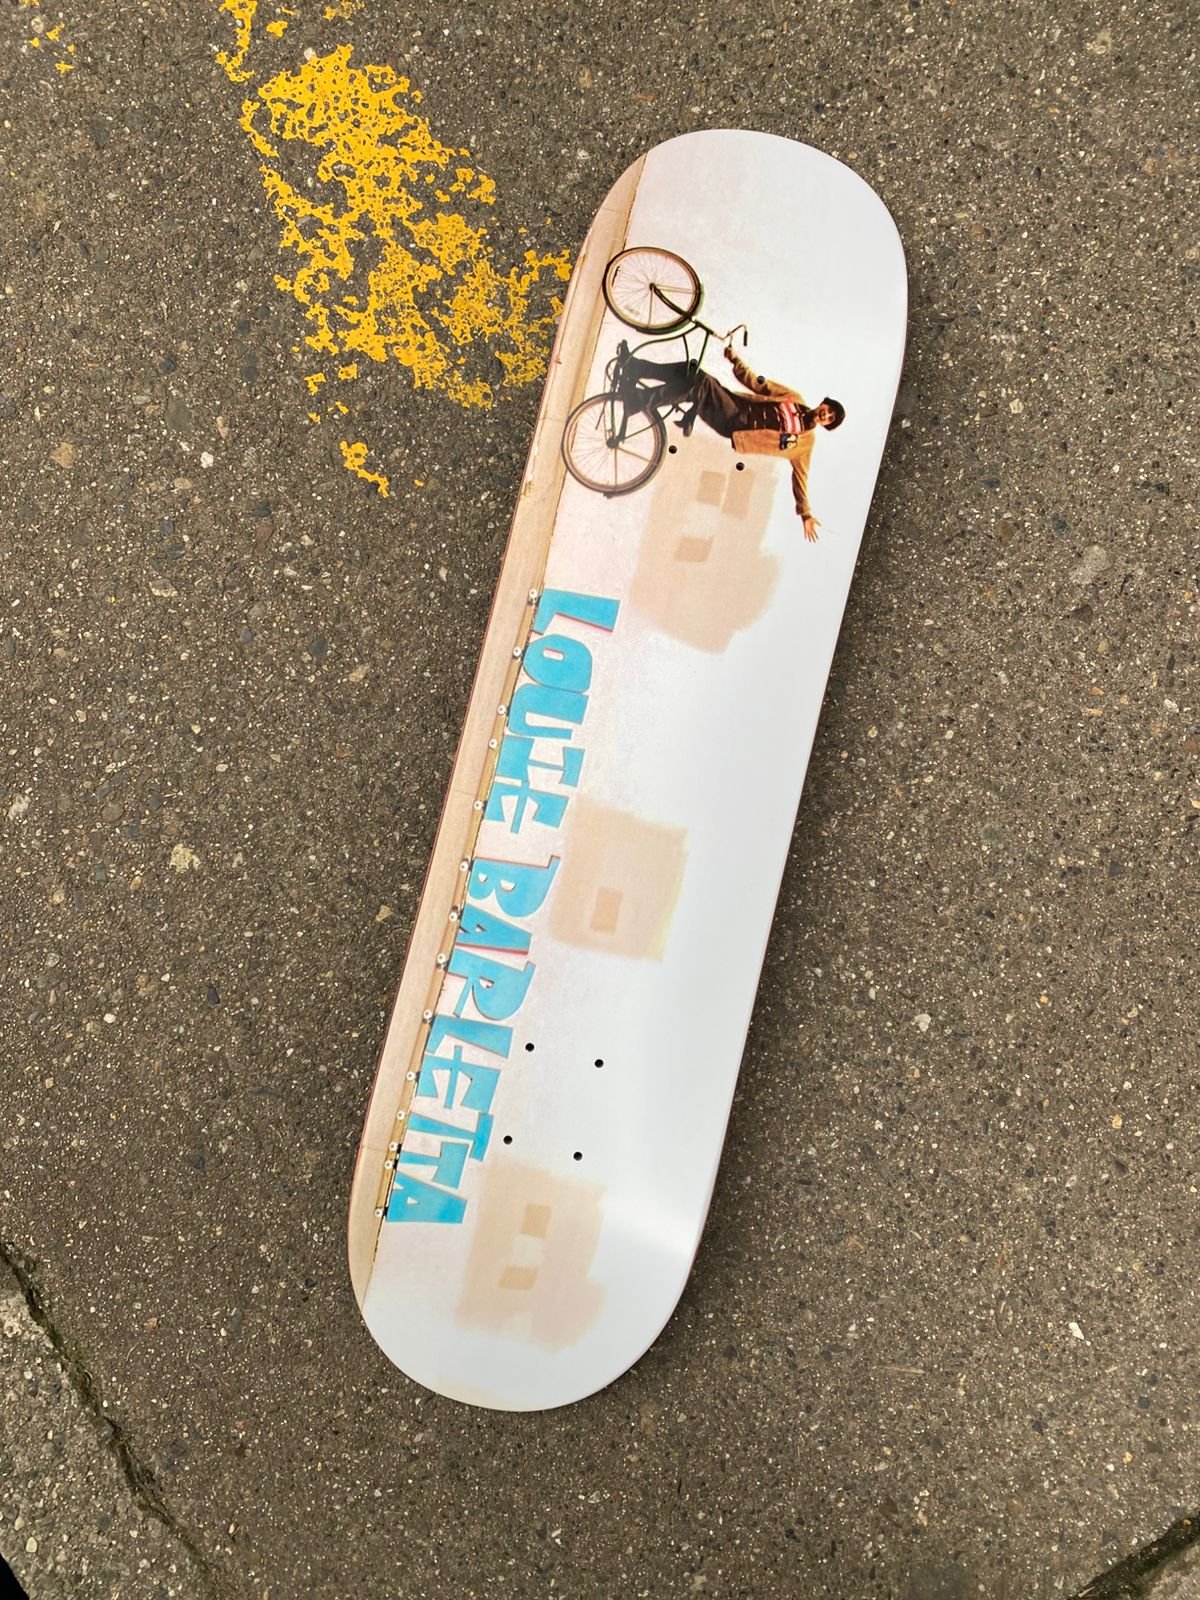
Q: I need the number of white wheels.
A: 14